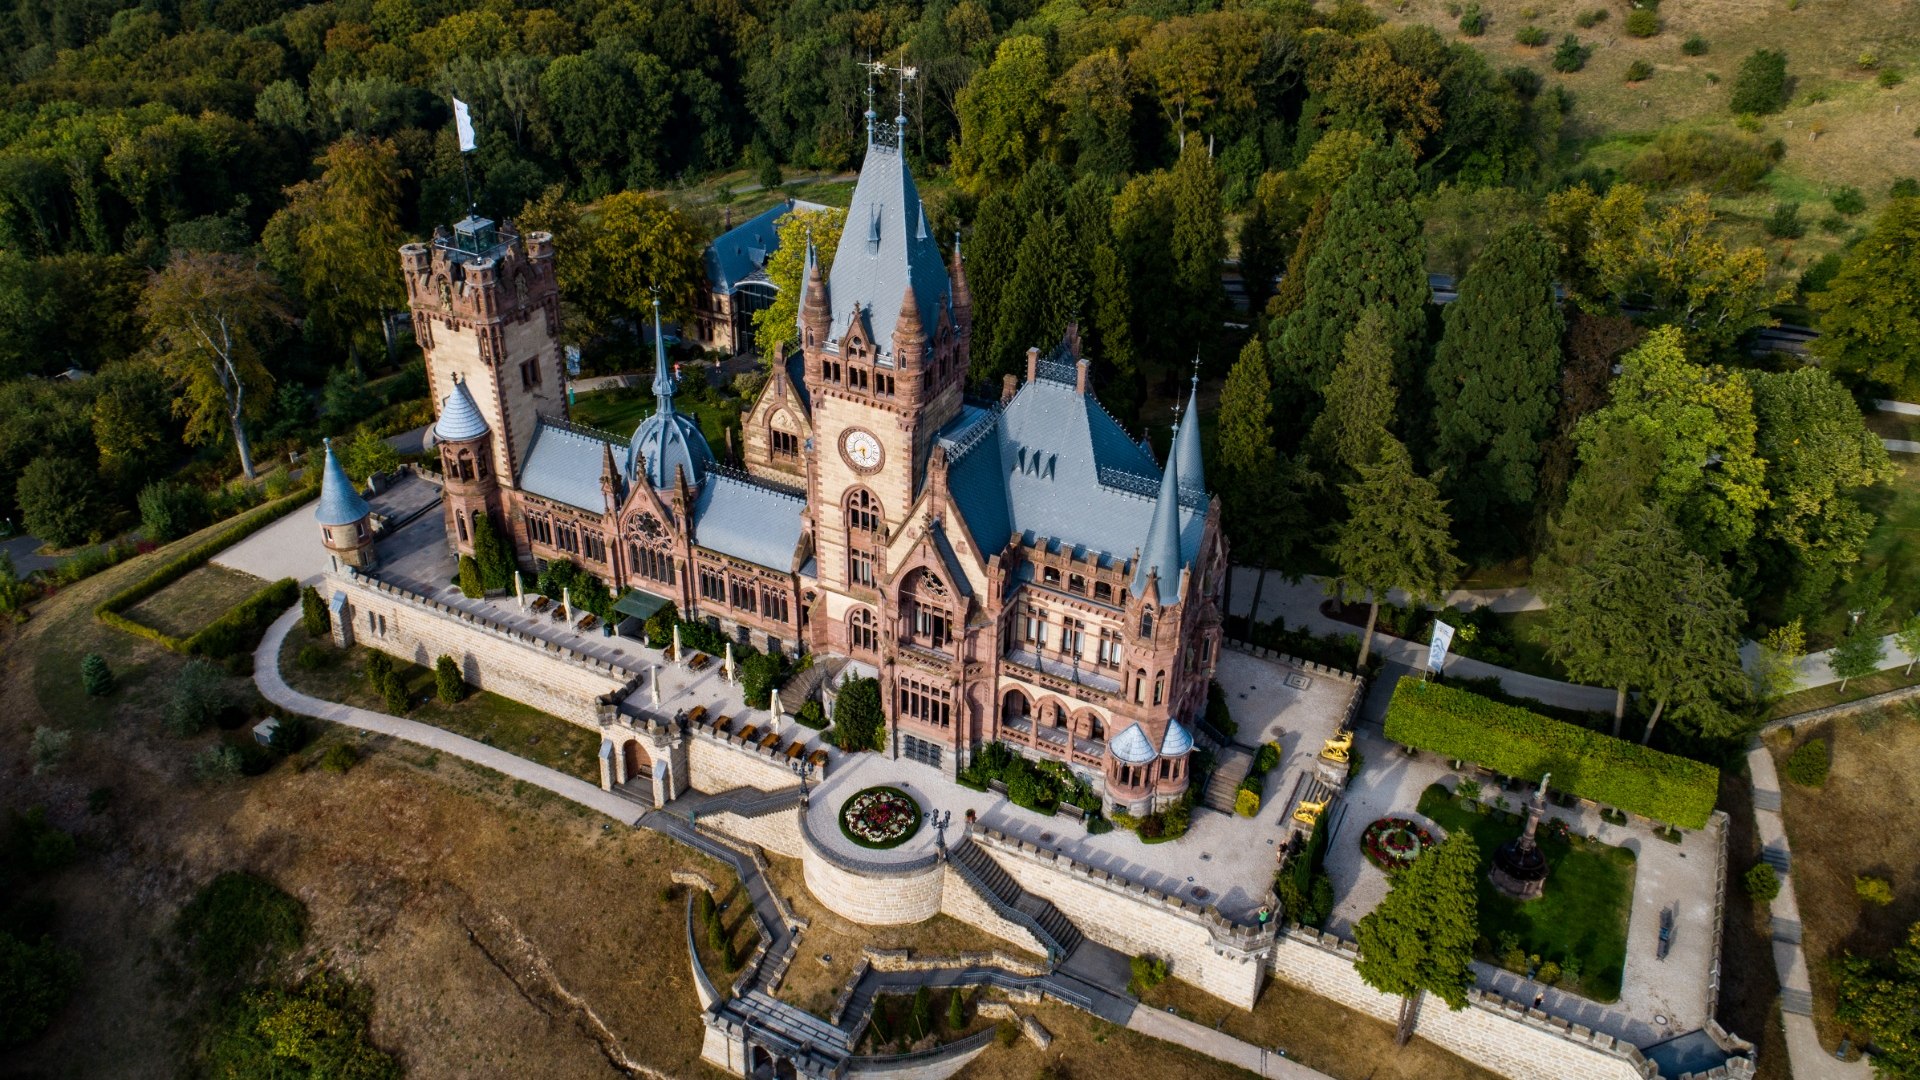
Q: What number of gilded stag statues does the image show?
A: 2